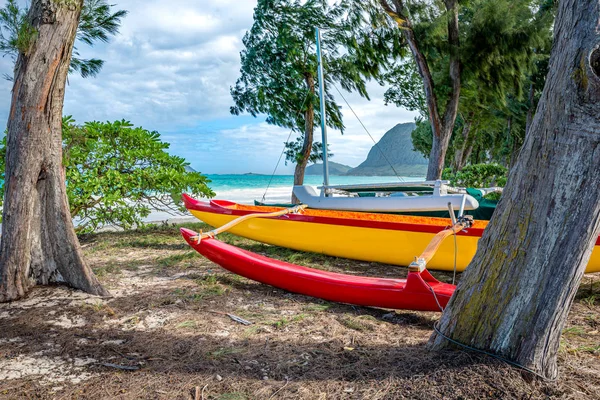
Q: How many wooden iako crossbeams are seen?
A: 2